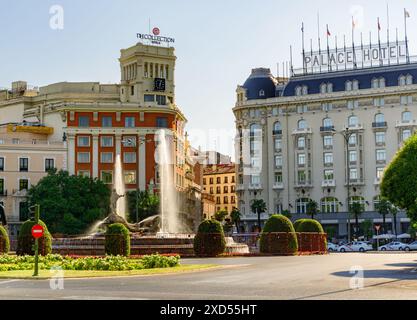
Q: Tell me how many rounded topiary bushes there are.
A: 6